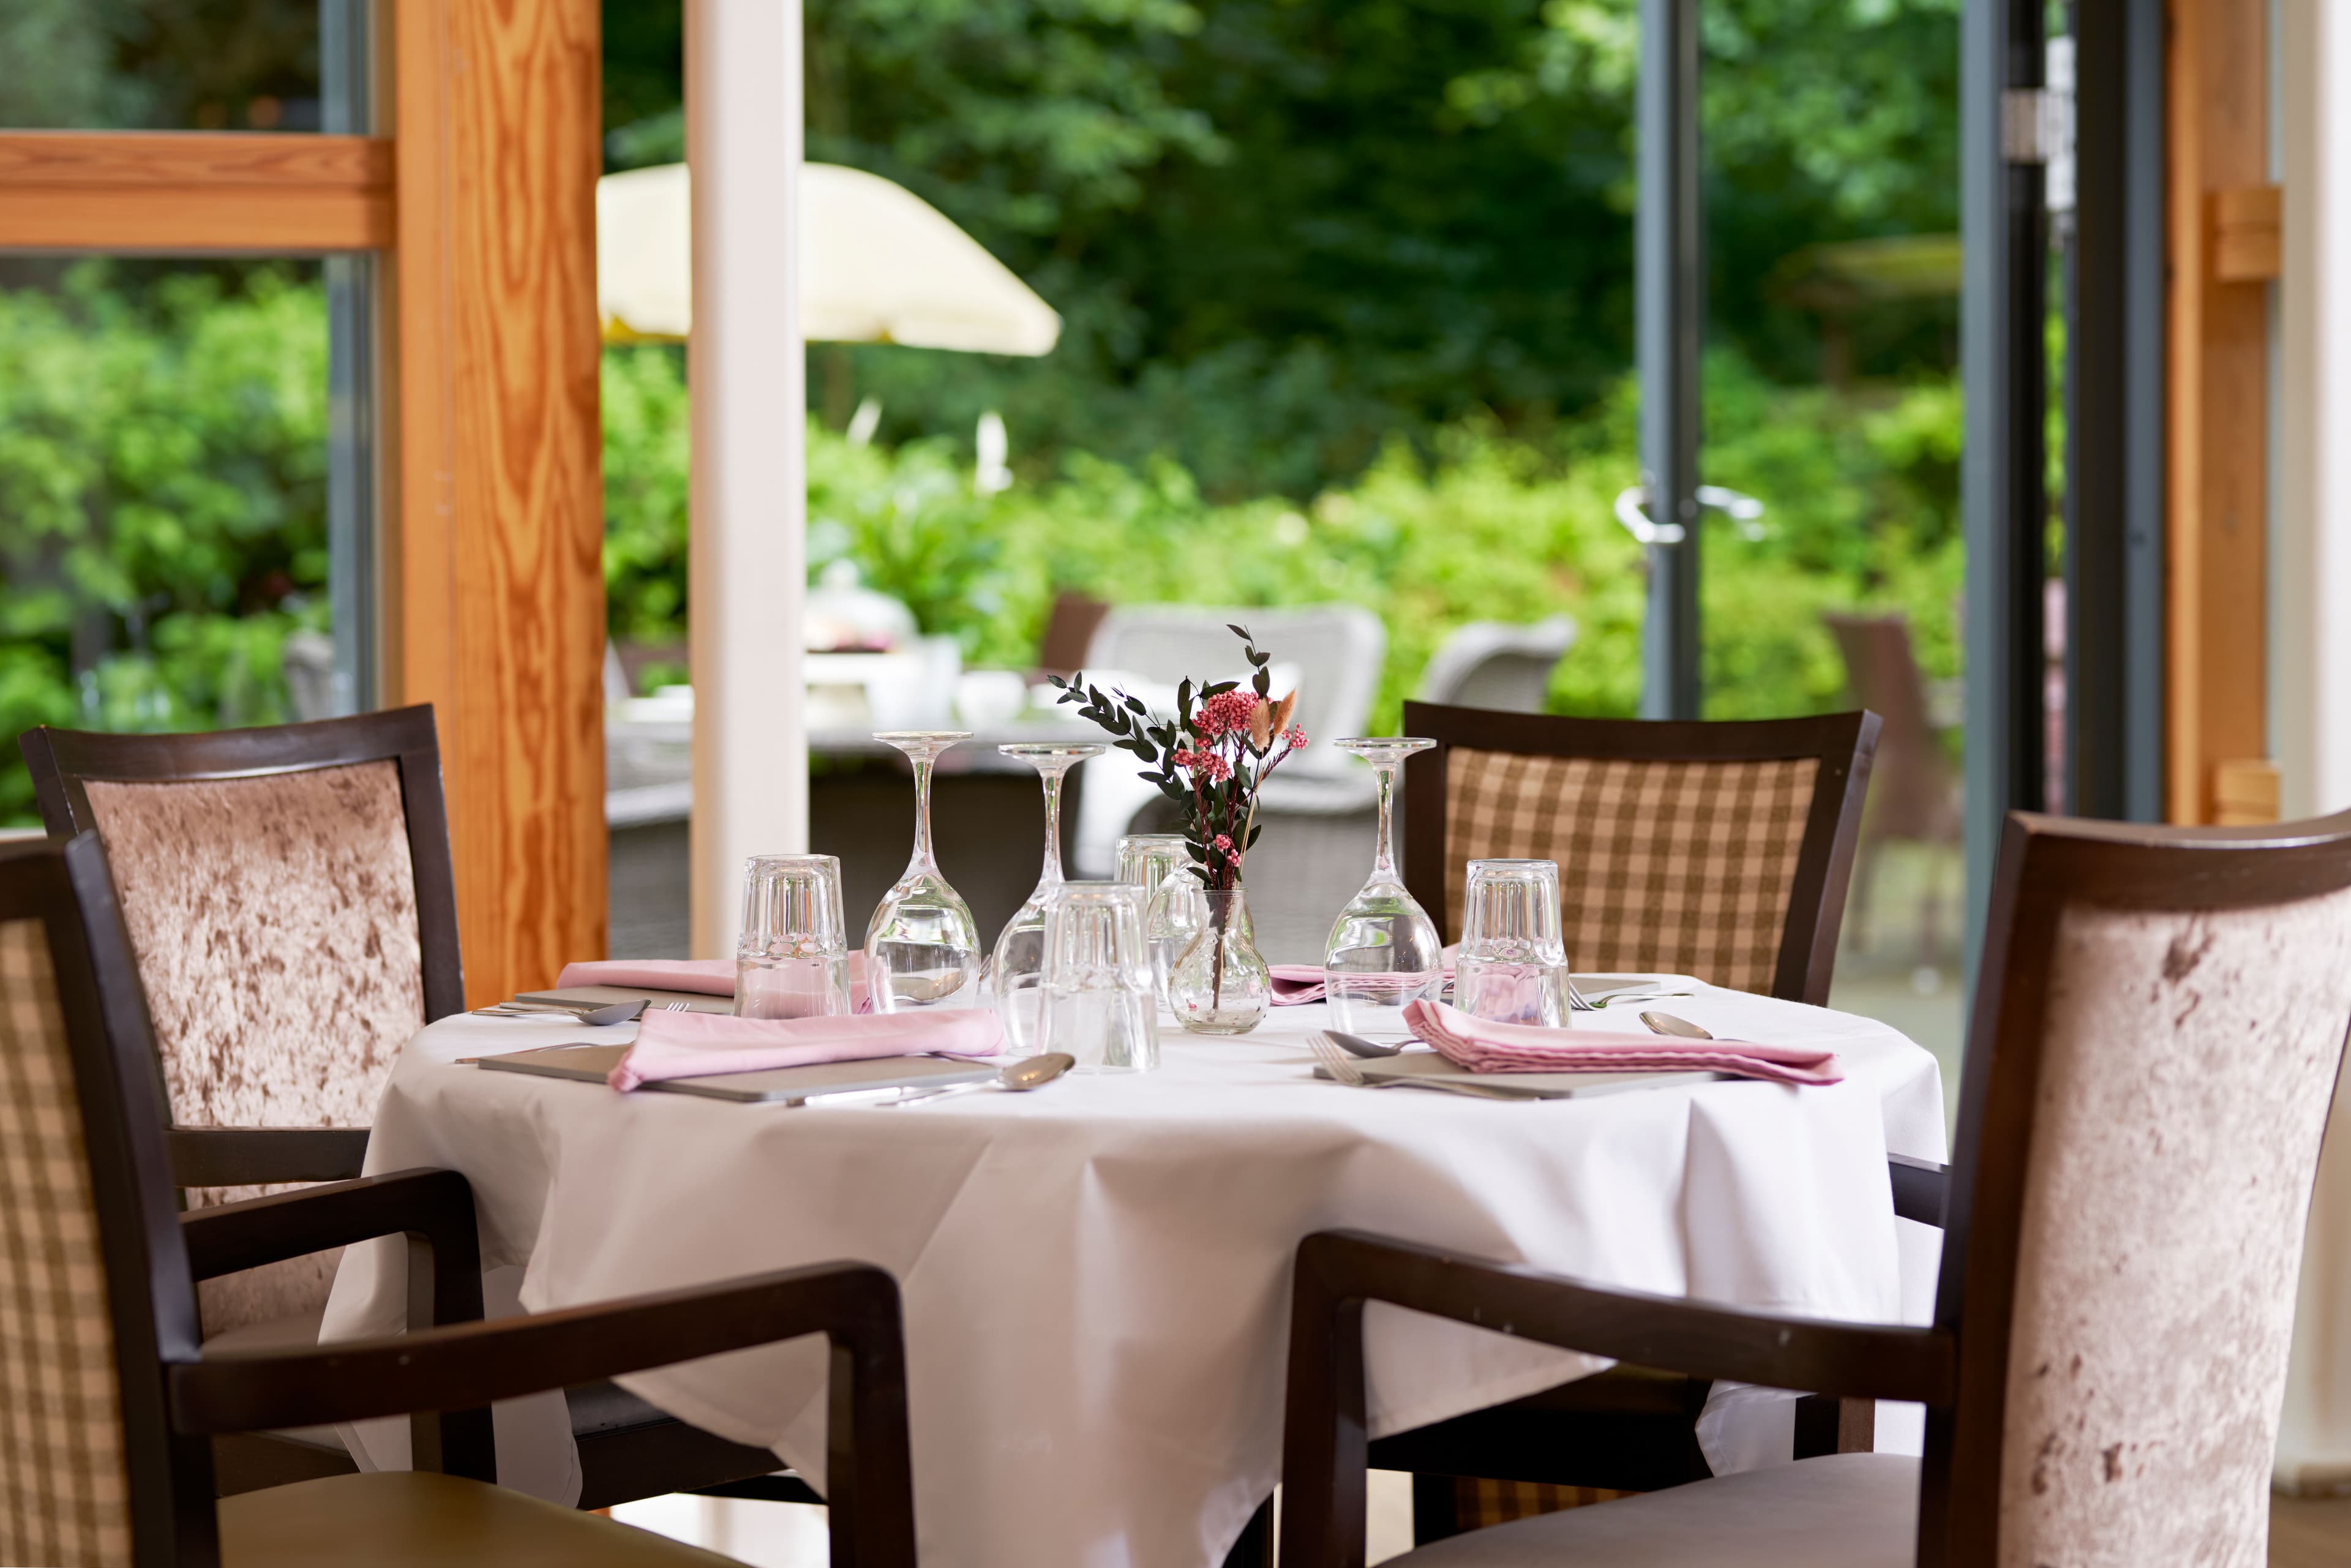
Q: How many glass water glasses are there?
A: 4